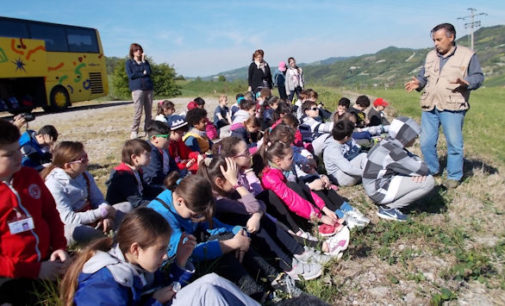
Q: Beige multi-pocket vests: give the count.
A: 1